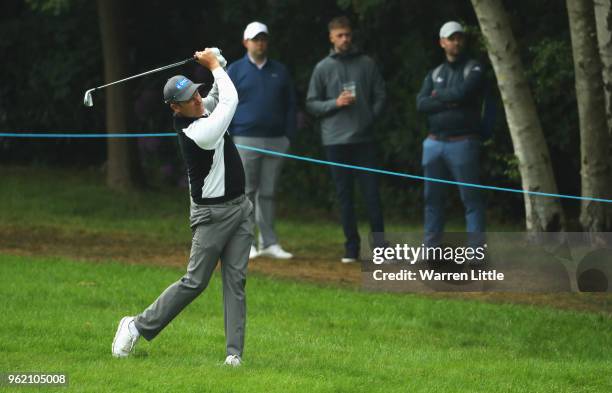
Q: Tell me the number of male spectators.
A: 3